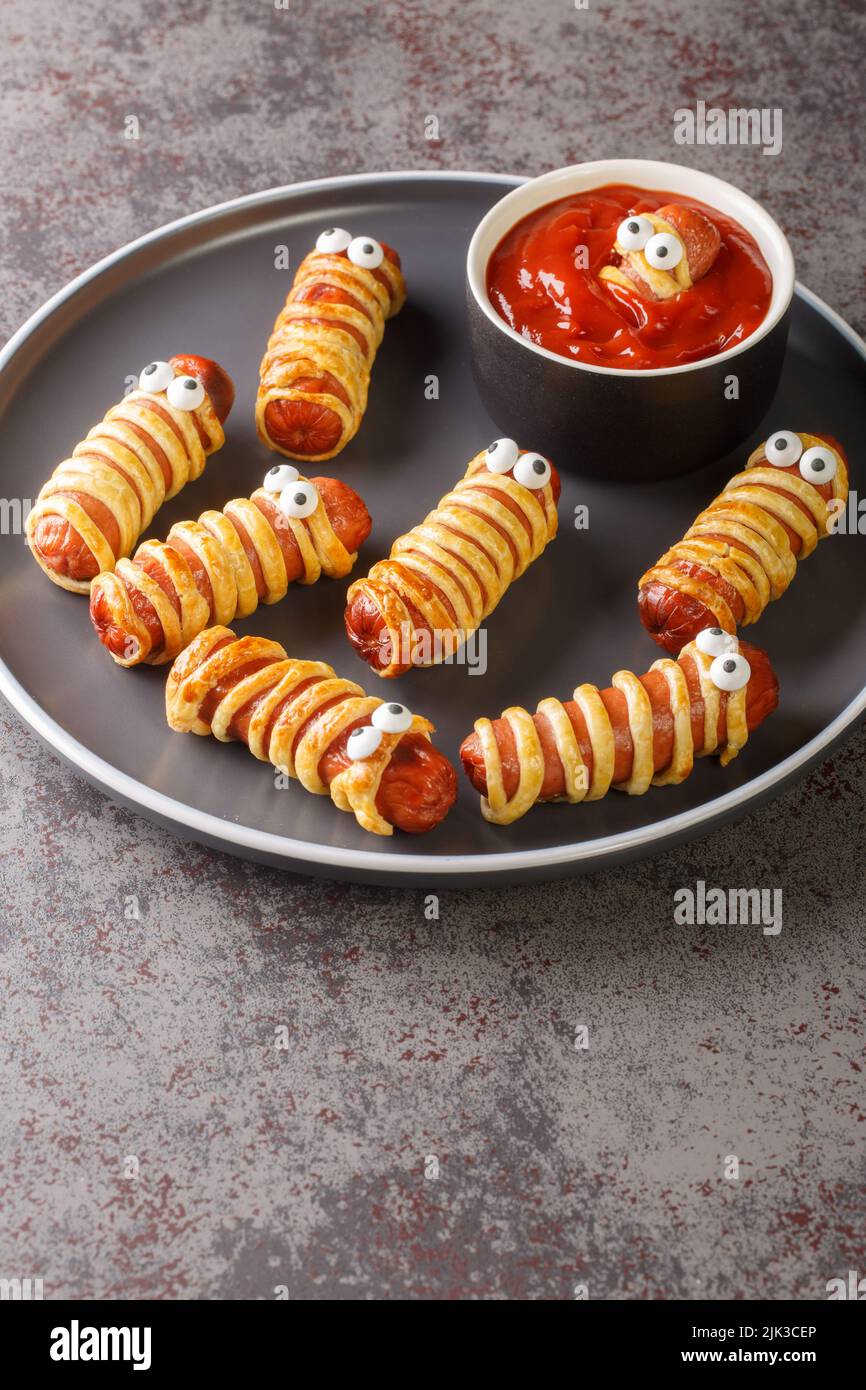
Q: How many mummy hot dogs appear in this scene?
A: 8